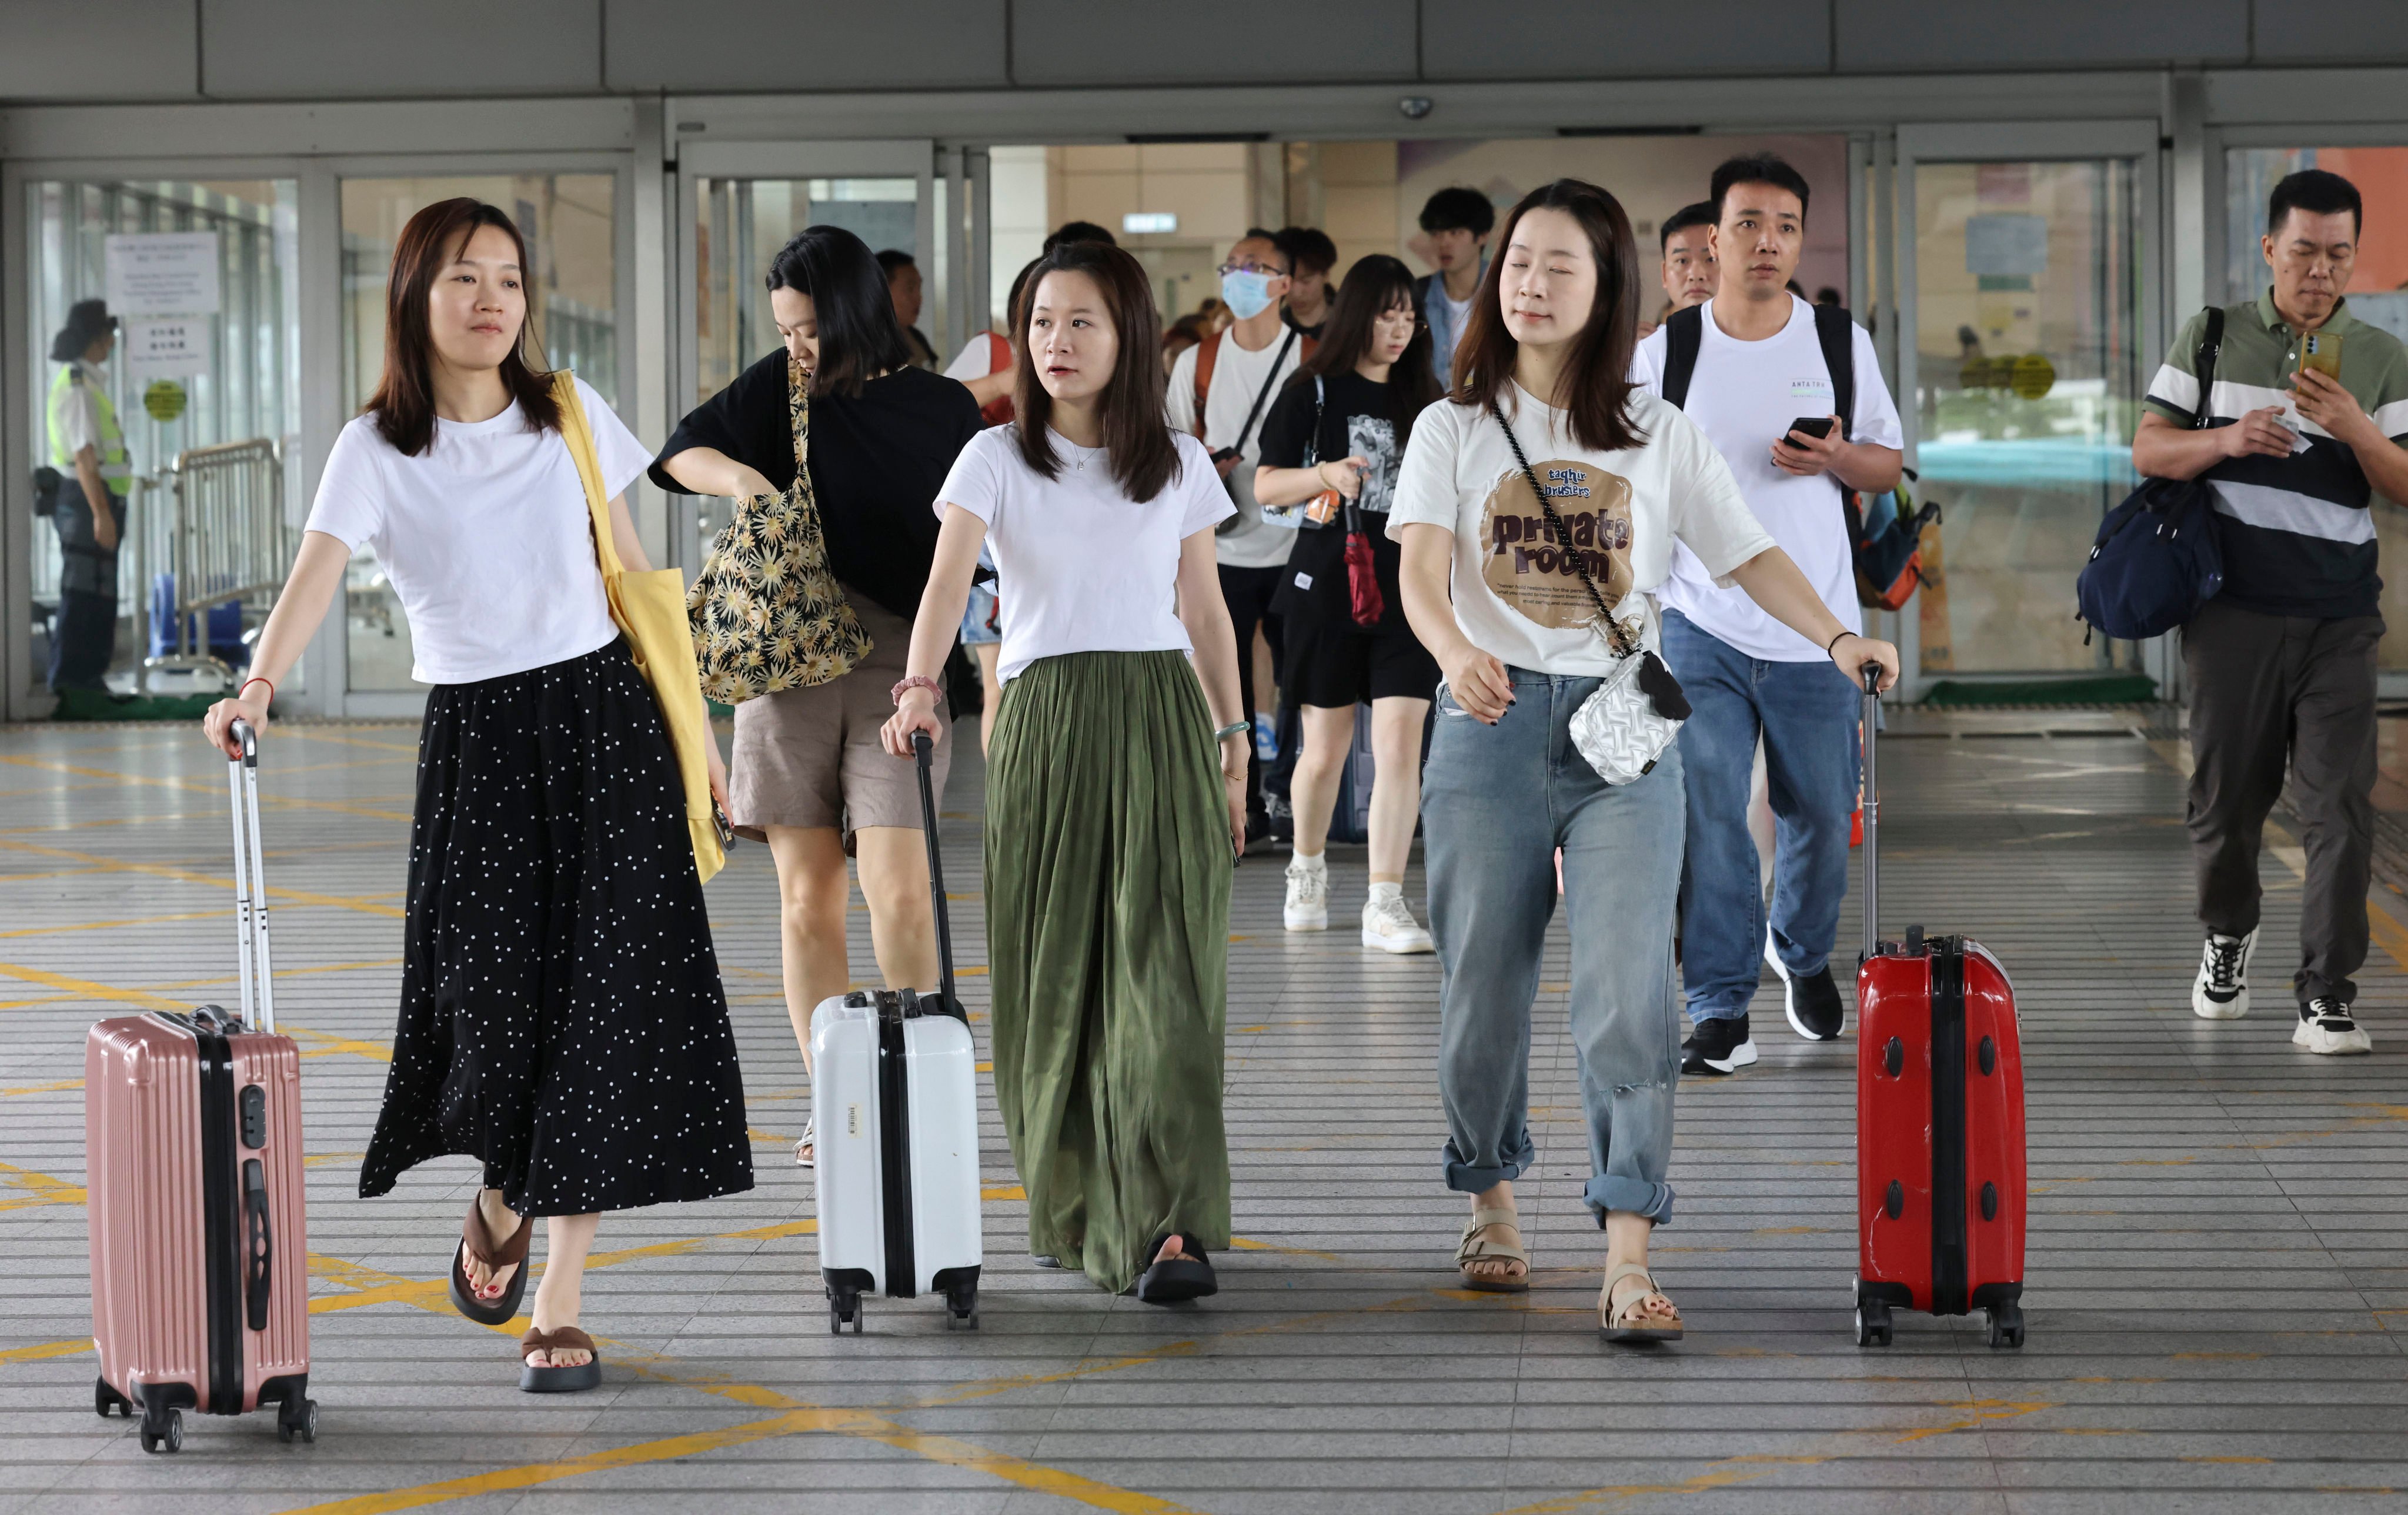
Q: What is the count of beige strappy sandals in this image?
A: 2